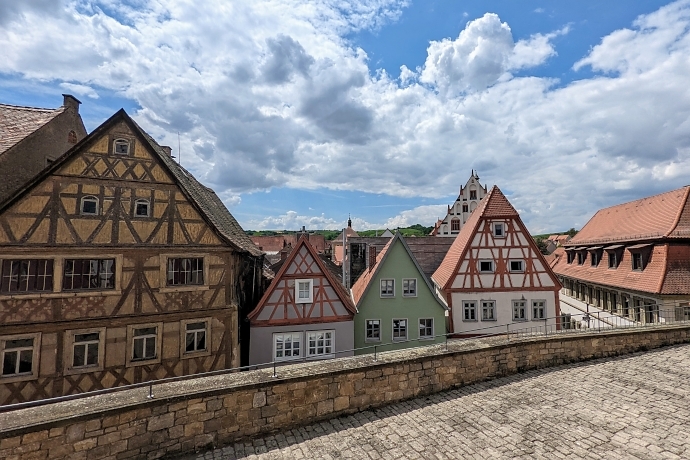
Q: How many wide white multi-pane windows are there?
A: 2